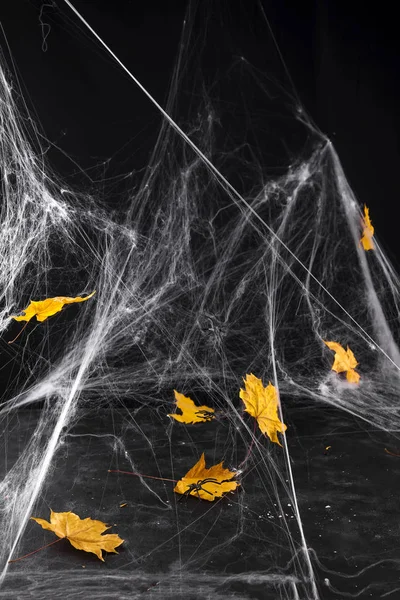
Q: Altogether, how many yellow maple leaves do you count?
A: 7